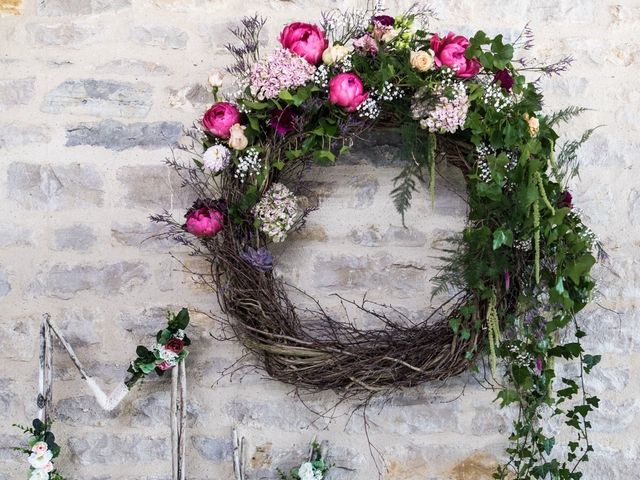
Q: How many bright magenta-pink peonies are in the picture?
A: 5